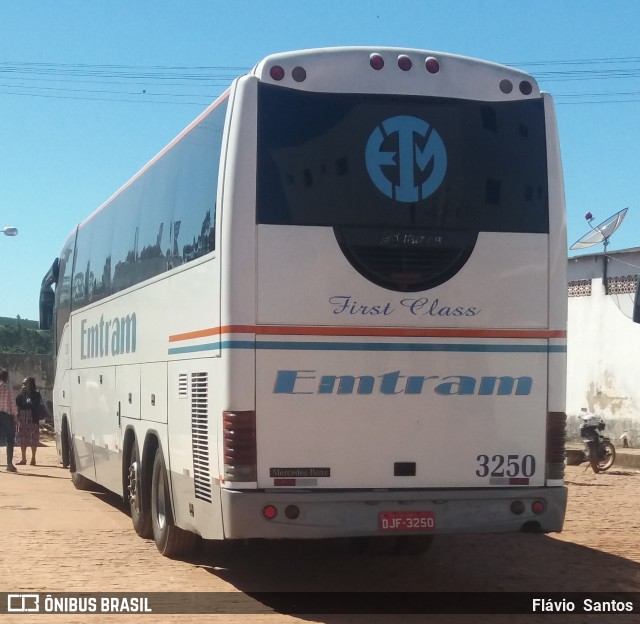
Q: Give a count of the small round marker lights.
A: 11